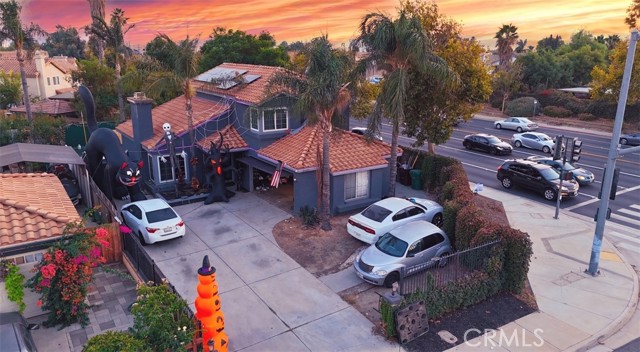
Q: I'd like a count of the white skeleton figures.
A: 1